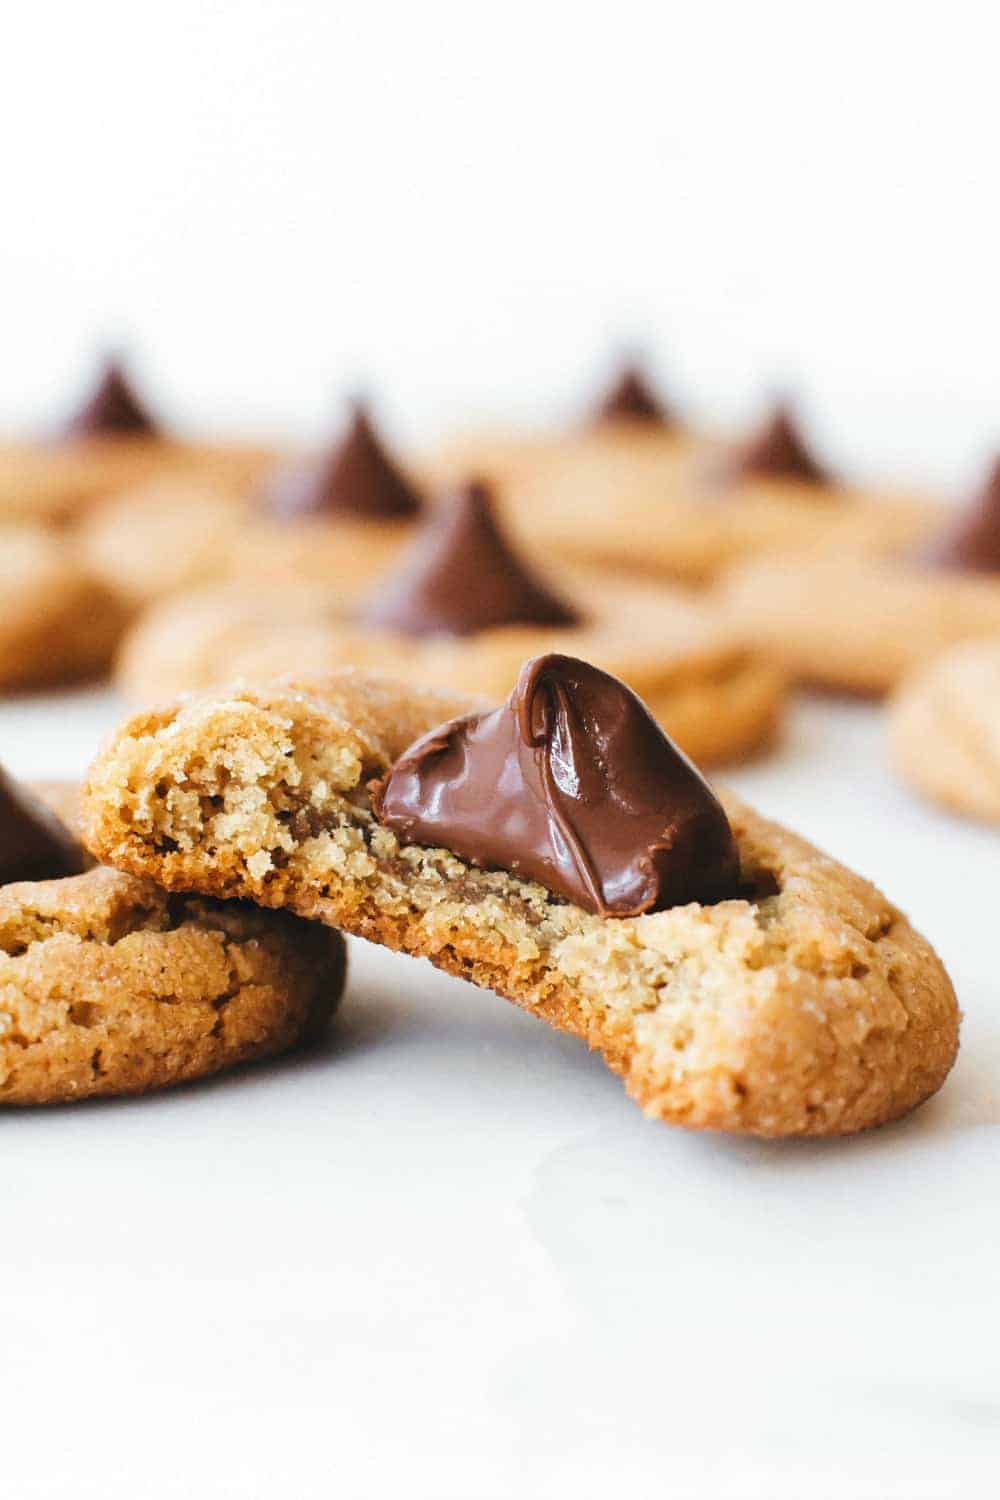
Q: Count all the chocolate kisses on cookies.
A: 8